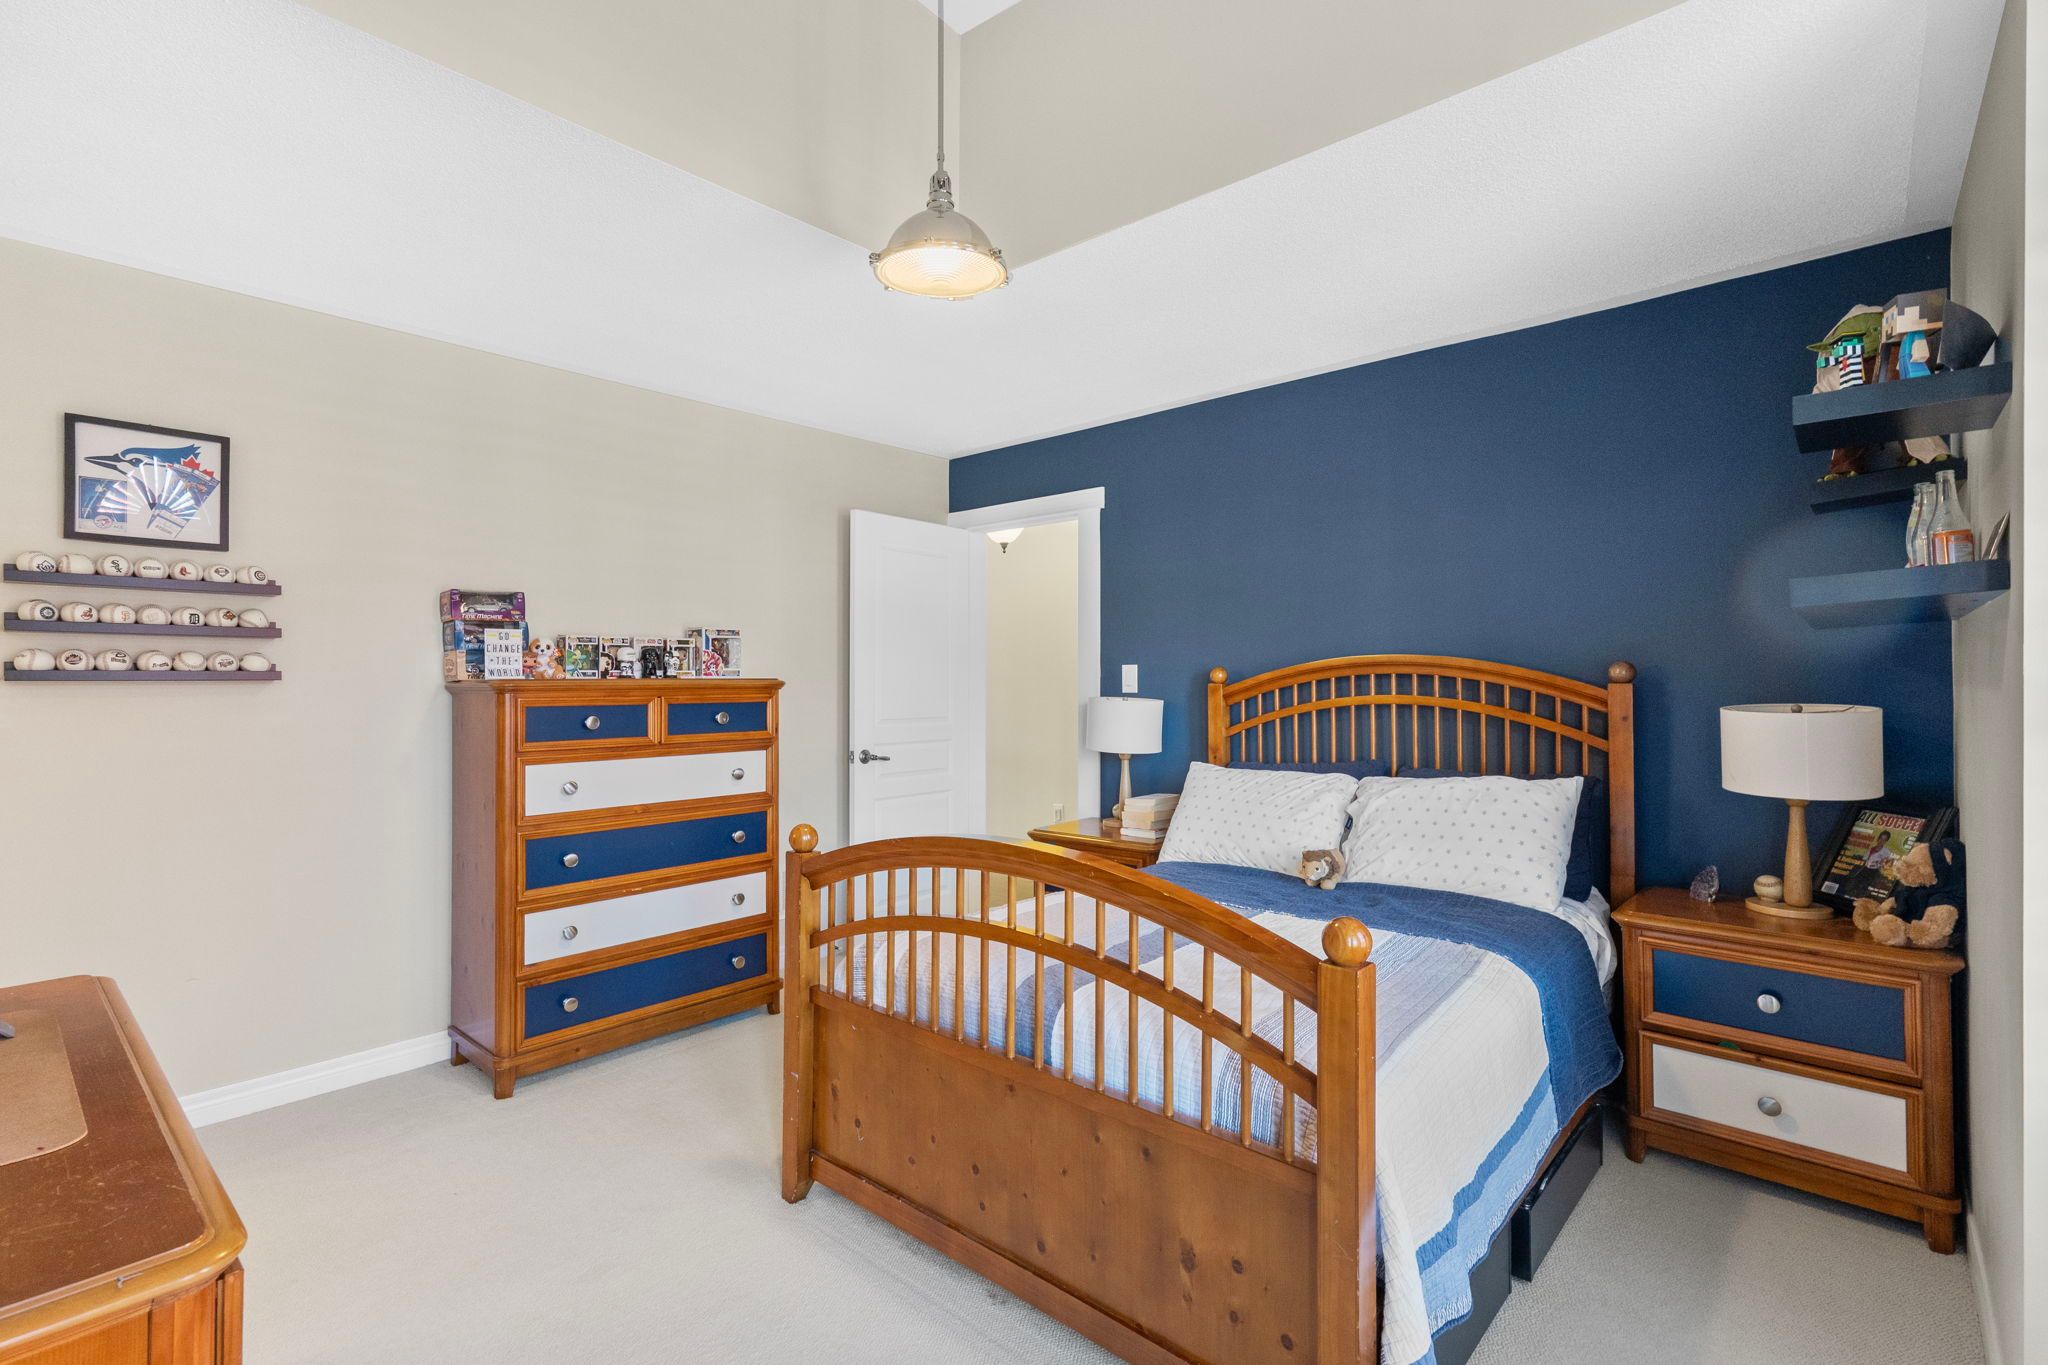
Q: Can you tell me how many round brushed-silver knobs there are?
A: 12